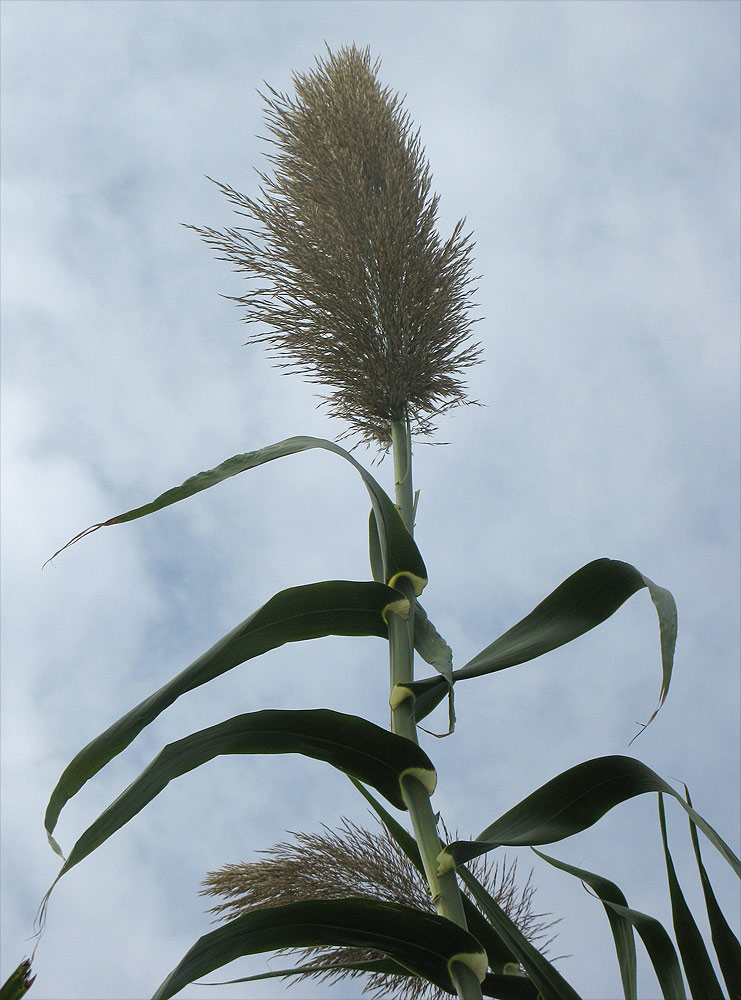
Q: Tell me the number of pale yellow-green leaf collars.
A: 6